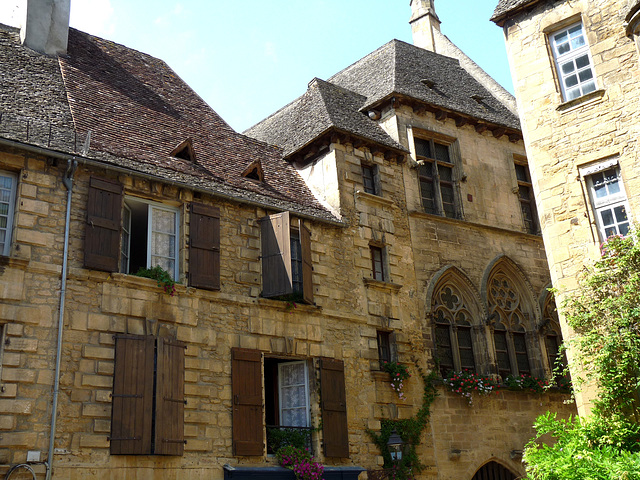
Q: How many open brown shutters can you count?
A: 6